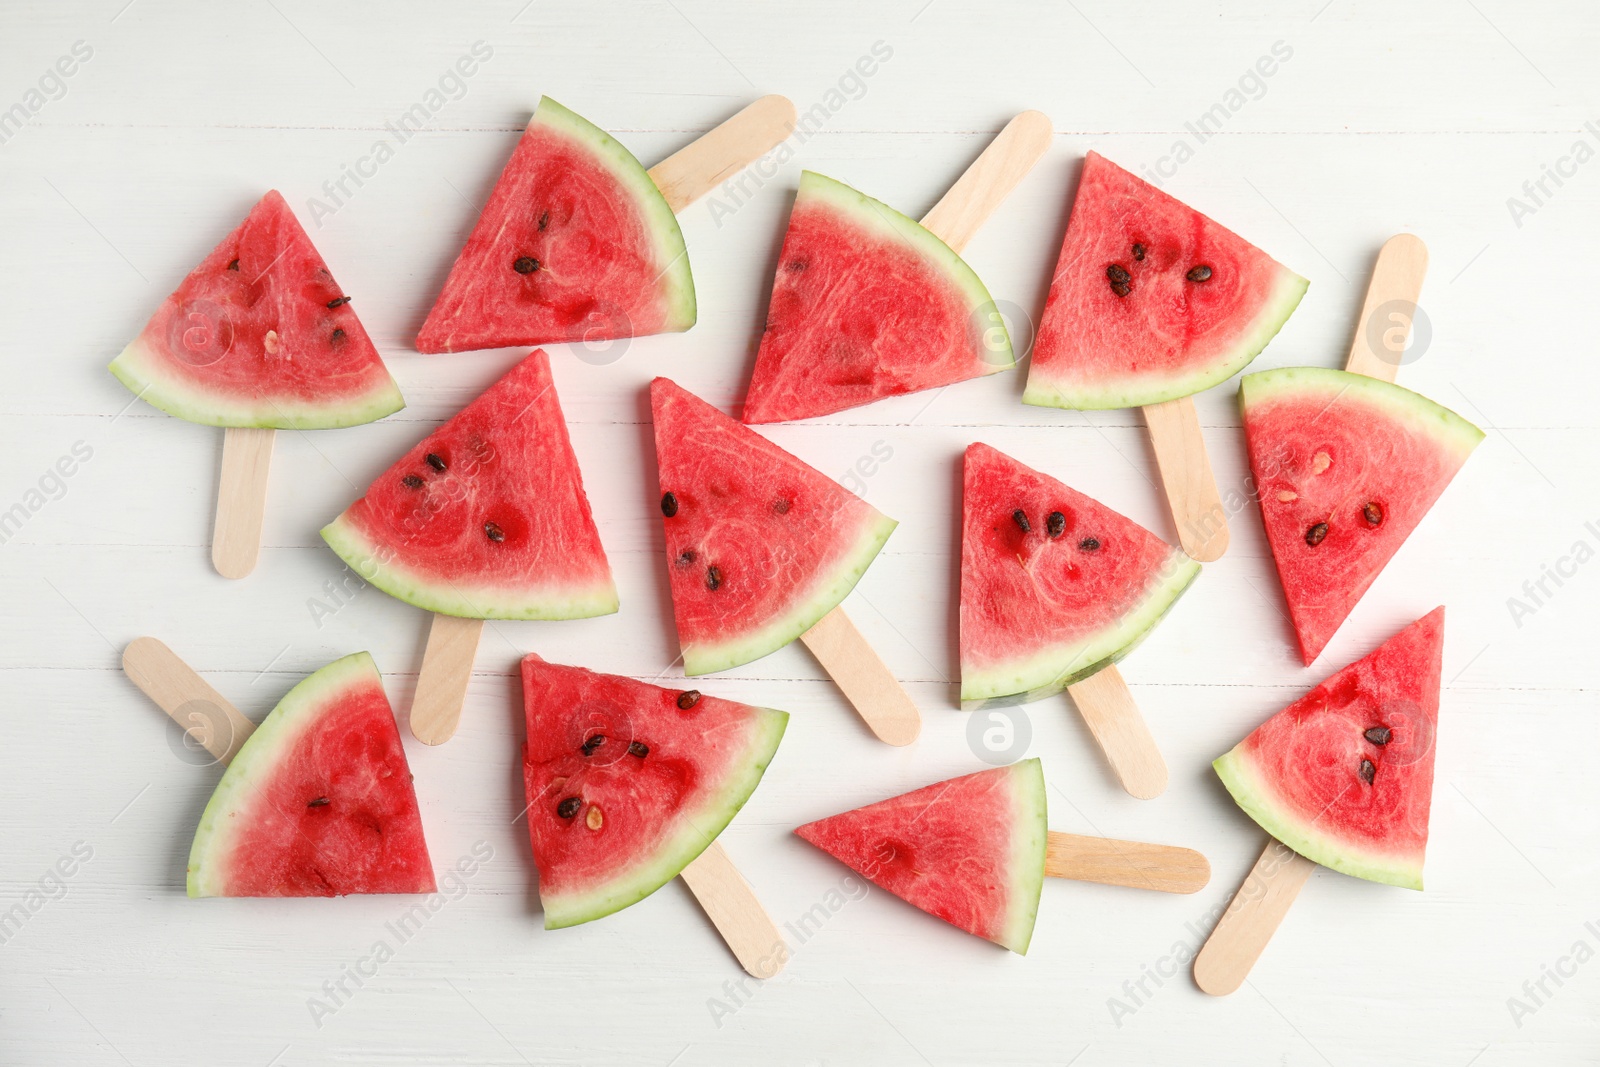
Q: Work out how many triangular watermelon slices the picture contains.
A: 12